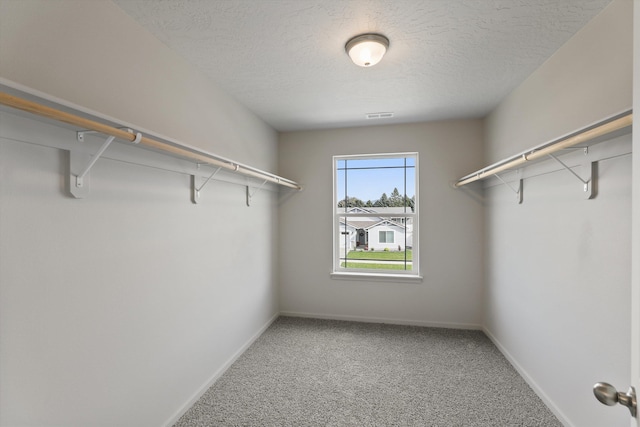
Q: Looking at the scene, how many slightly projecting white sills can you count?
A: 1